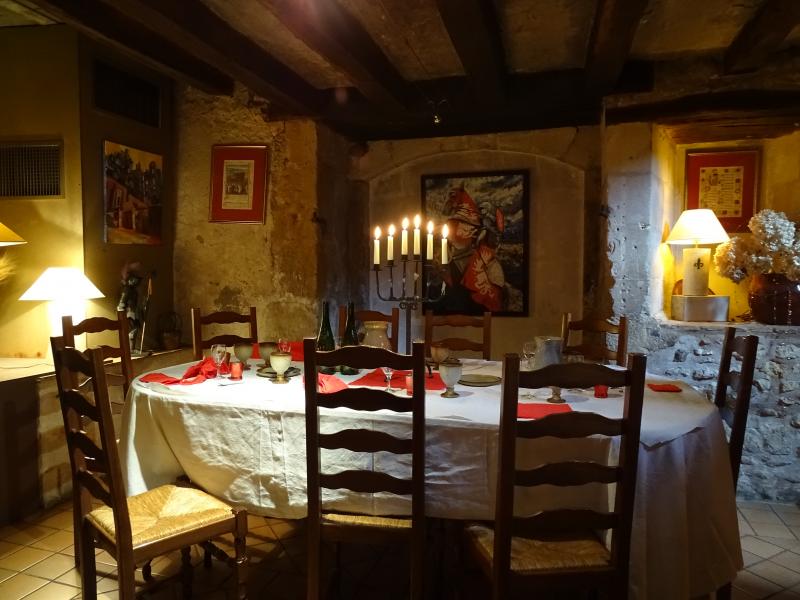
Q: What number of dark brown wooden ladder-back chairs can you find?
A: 9